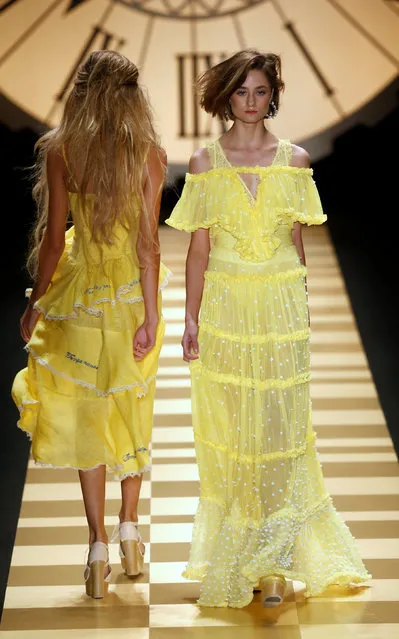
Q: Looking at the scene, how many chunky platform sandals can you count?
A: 3